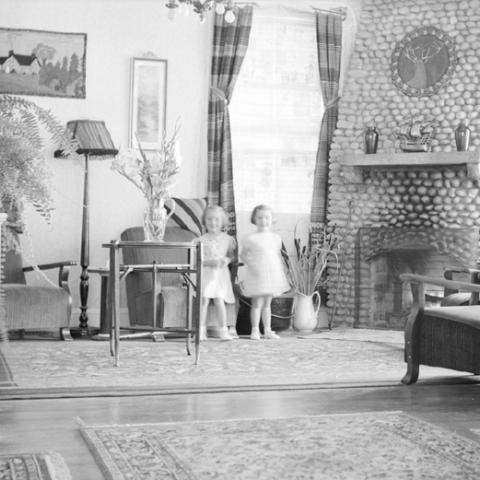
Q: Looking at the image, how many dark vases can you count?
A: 2